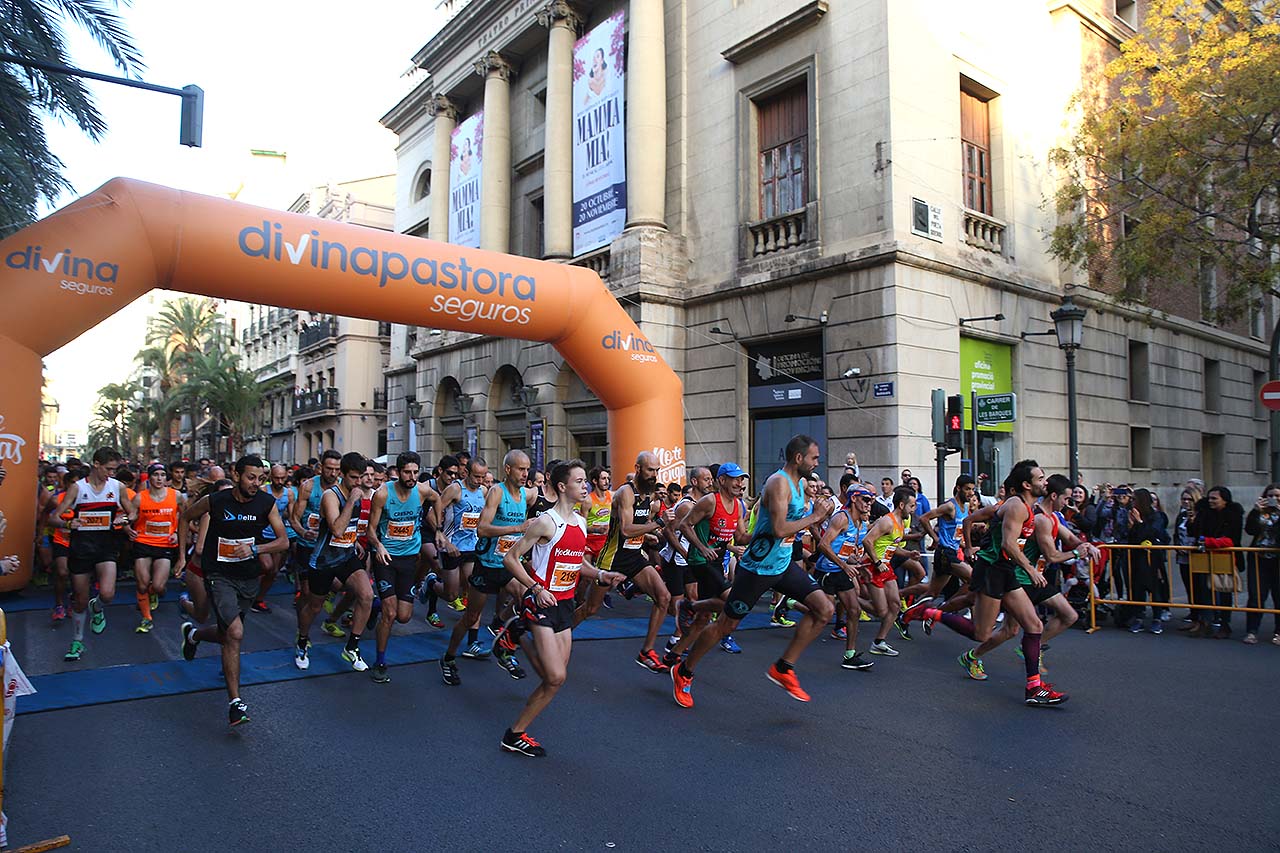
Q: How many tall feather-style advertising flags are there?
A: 0